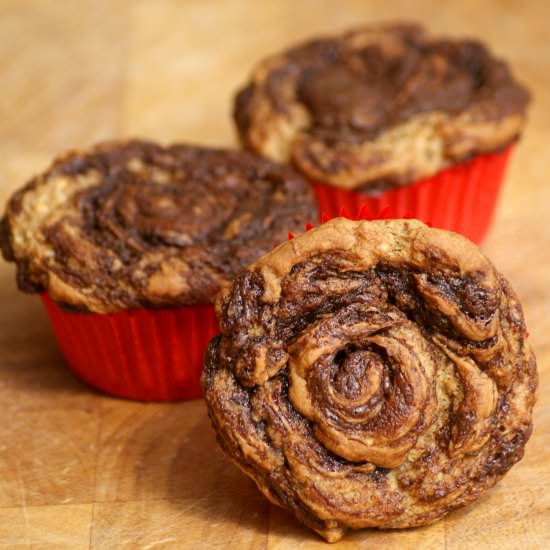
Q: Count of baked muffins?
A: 3